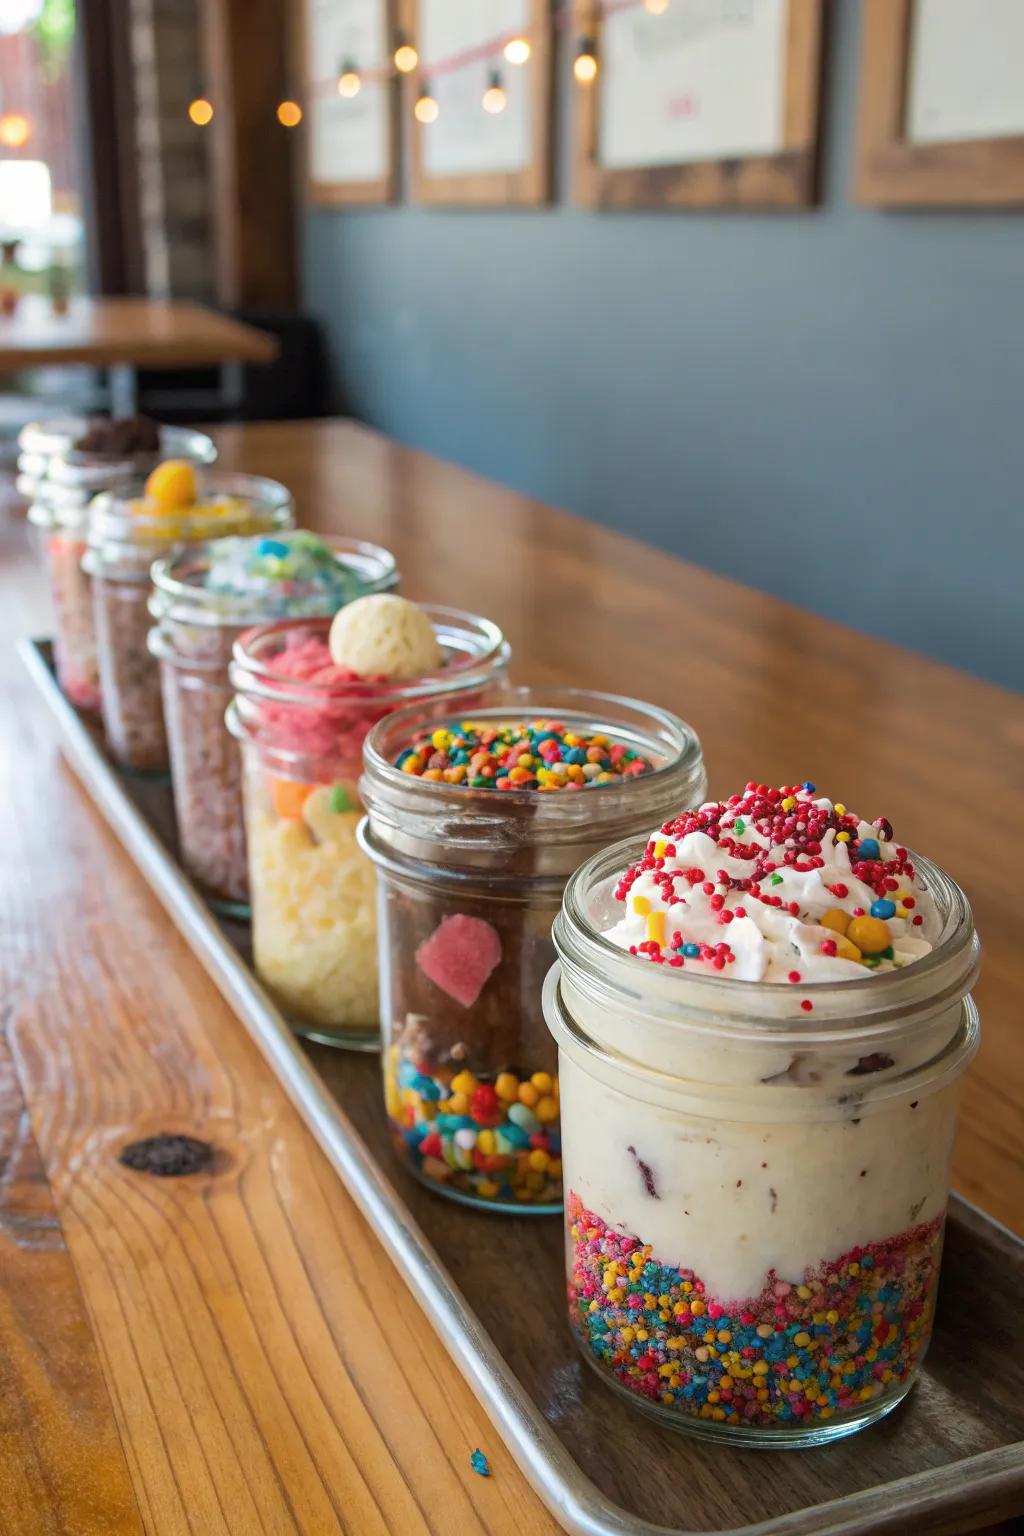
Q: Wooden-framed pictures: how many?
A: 4